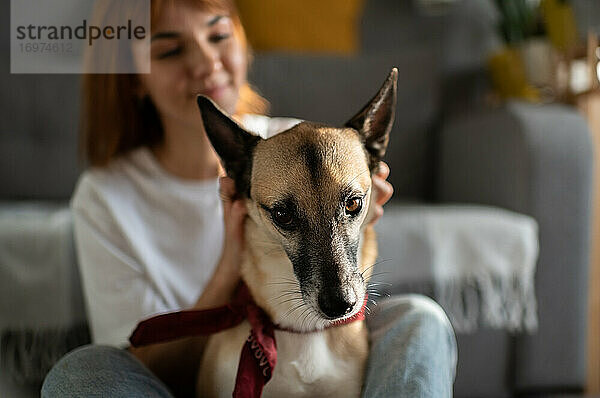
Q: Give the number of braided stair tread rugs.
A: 0